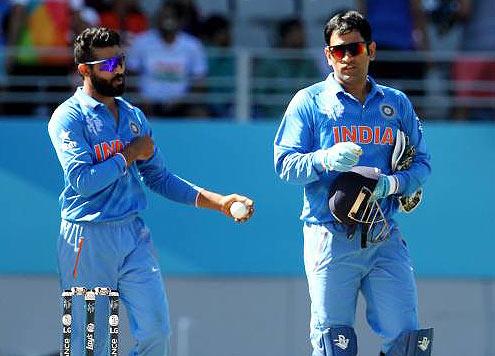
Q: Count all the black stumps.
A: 3